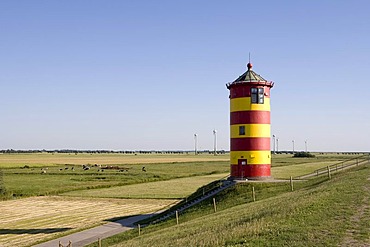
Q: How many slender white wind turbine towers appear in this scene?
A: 6